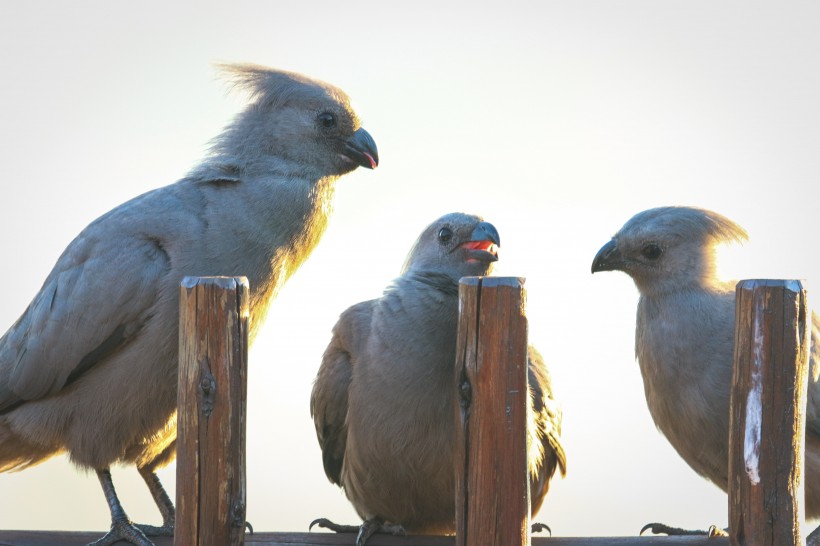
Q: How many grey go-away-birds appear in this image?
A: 3